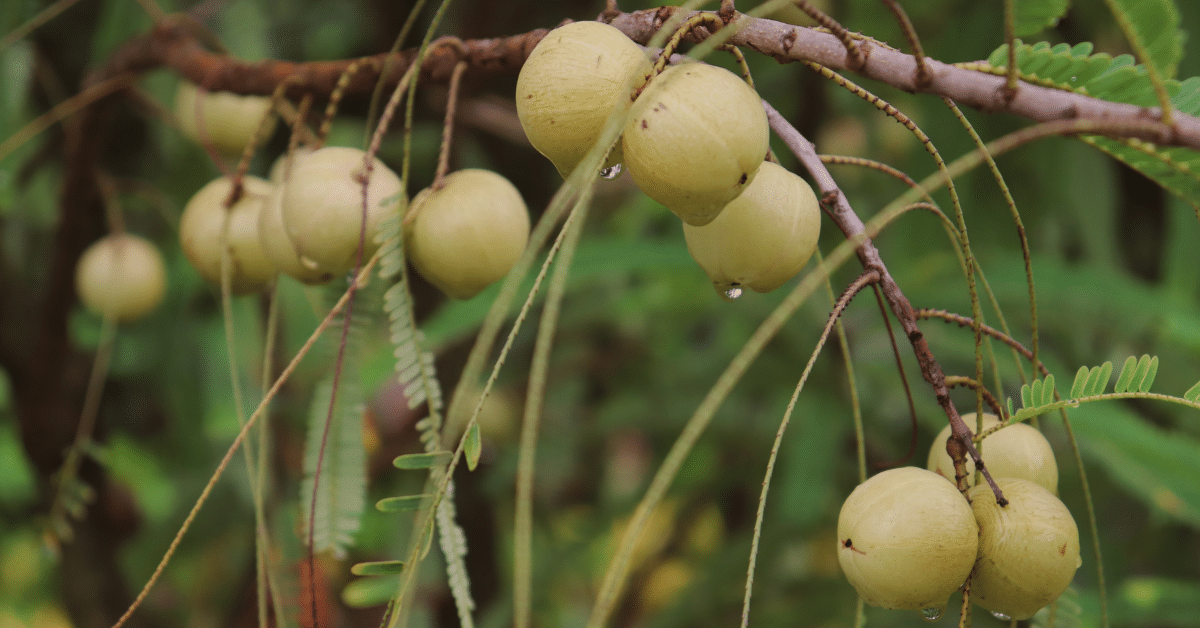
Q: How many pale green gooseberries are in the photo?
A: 12